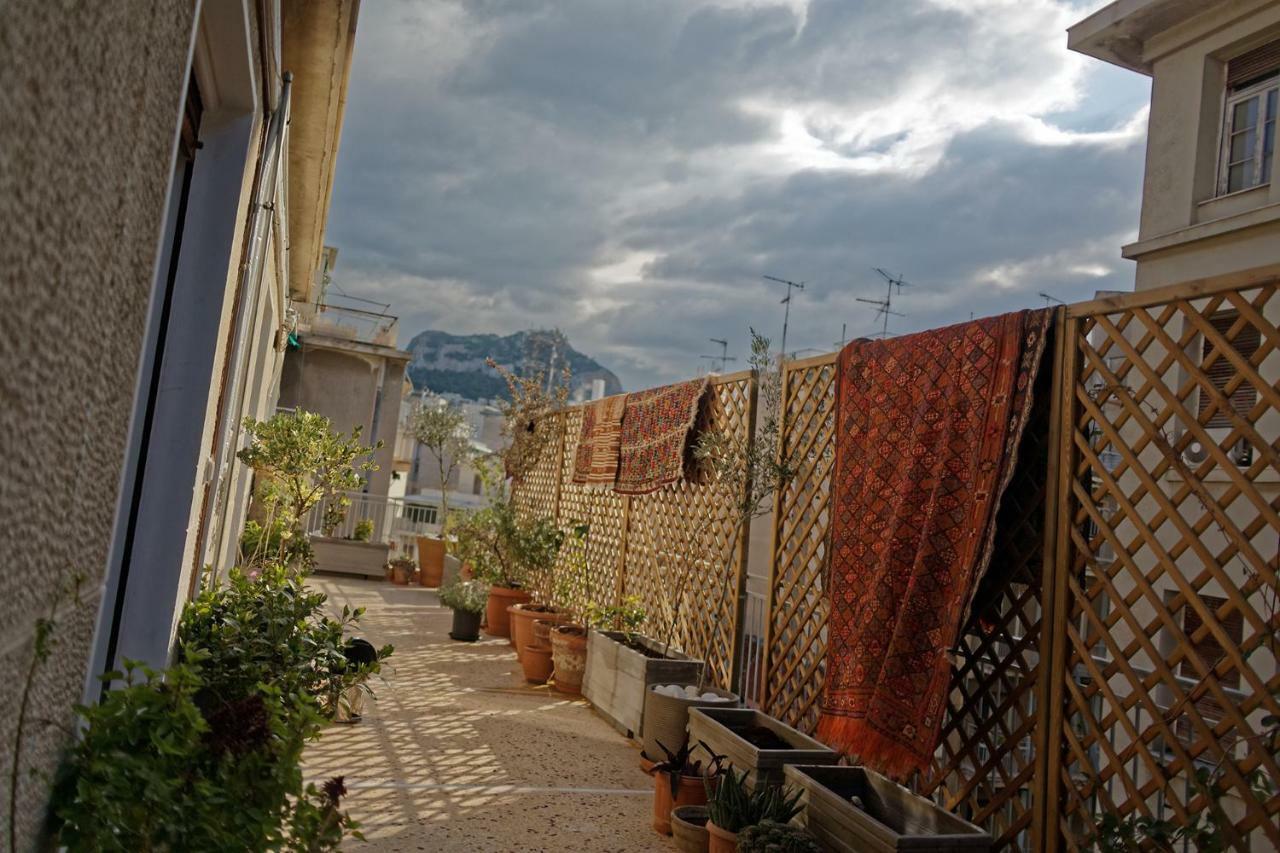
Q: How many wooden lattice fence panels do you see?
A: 5